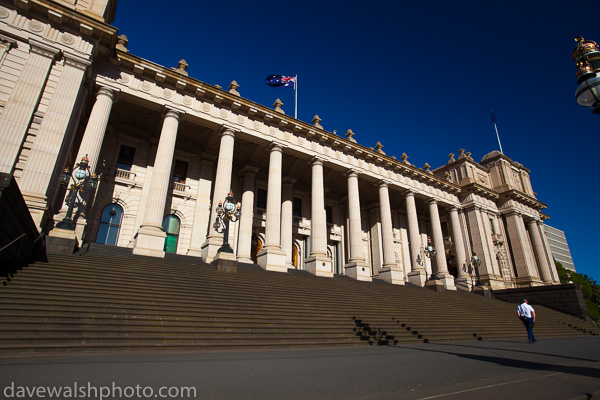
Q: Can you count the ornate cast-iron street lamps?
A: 5